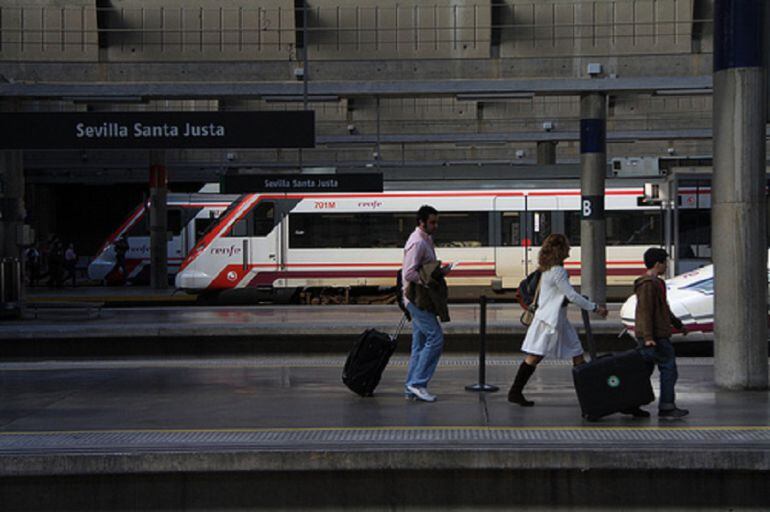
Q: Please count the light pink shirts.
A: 1